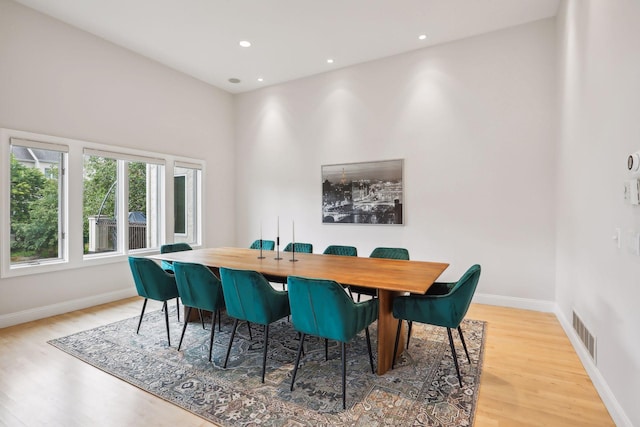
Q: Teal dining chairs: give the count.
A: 10